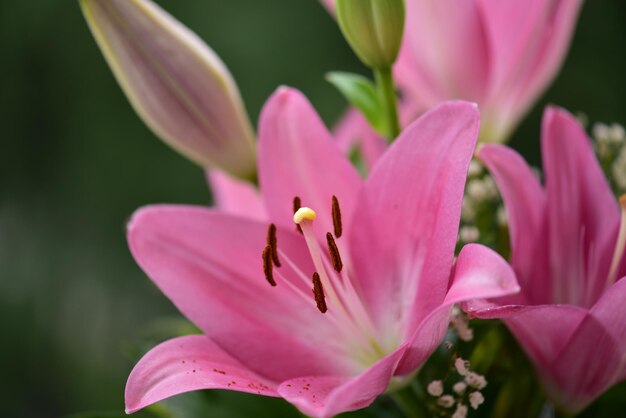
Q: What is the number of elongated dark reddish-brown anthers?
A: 6